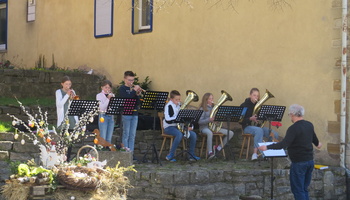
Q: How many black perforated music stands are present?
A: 6